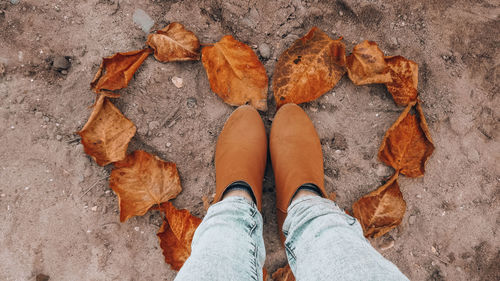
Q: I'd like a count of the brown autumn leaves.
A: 12